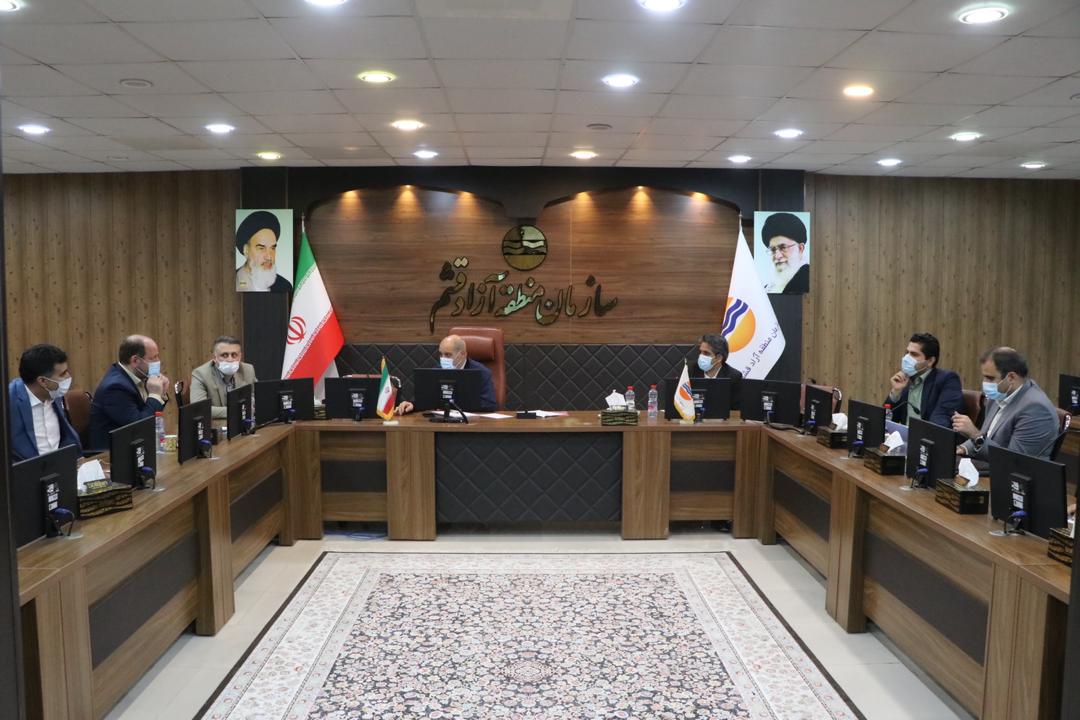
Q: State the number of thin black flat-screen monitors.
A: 14